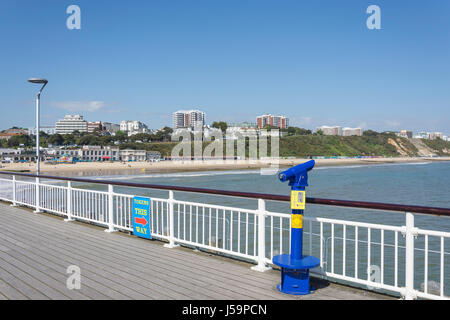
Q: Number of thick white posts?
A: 7